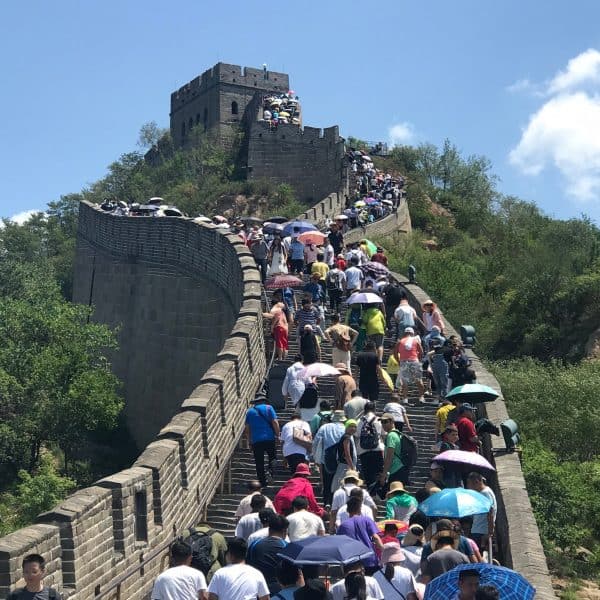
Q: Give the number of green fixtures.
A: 3